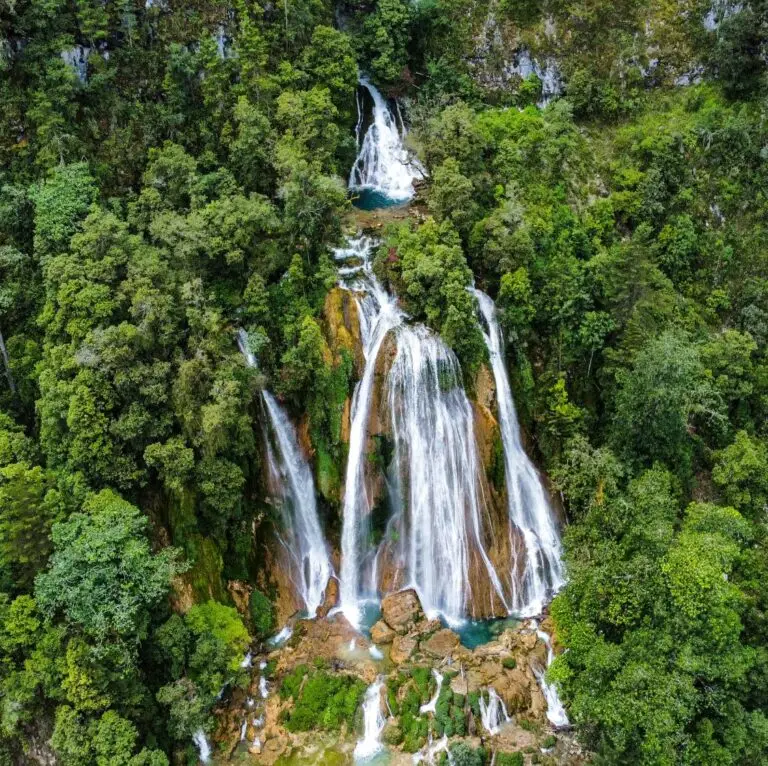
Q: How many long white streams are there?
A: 4